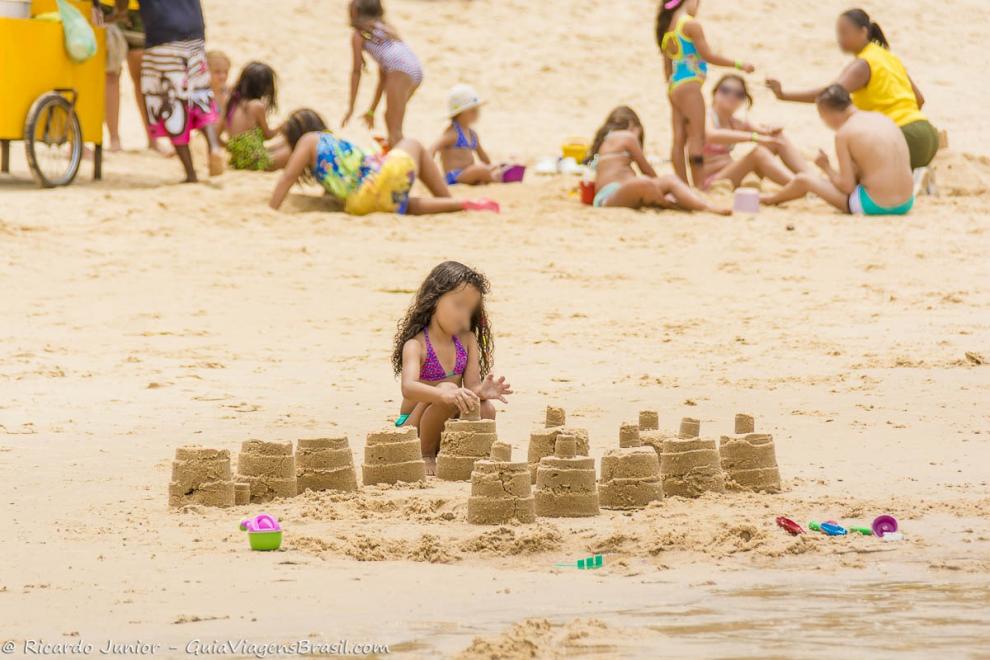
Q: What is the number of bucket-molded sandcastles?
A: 12